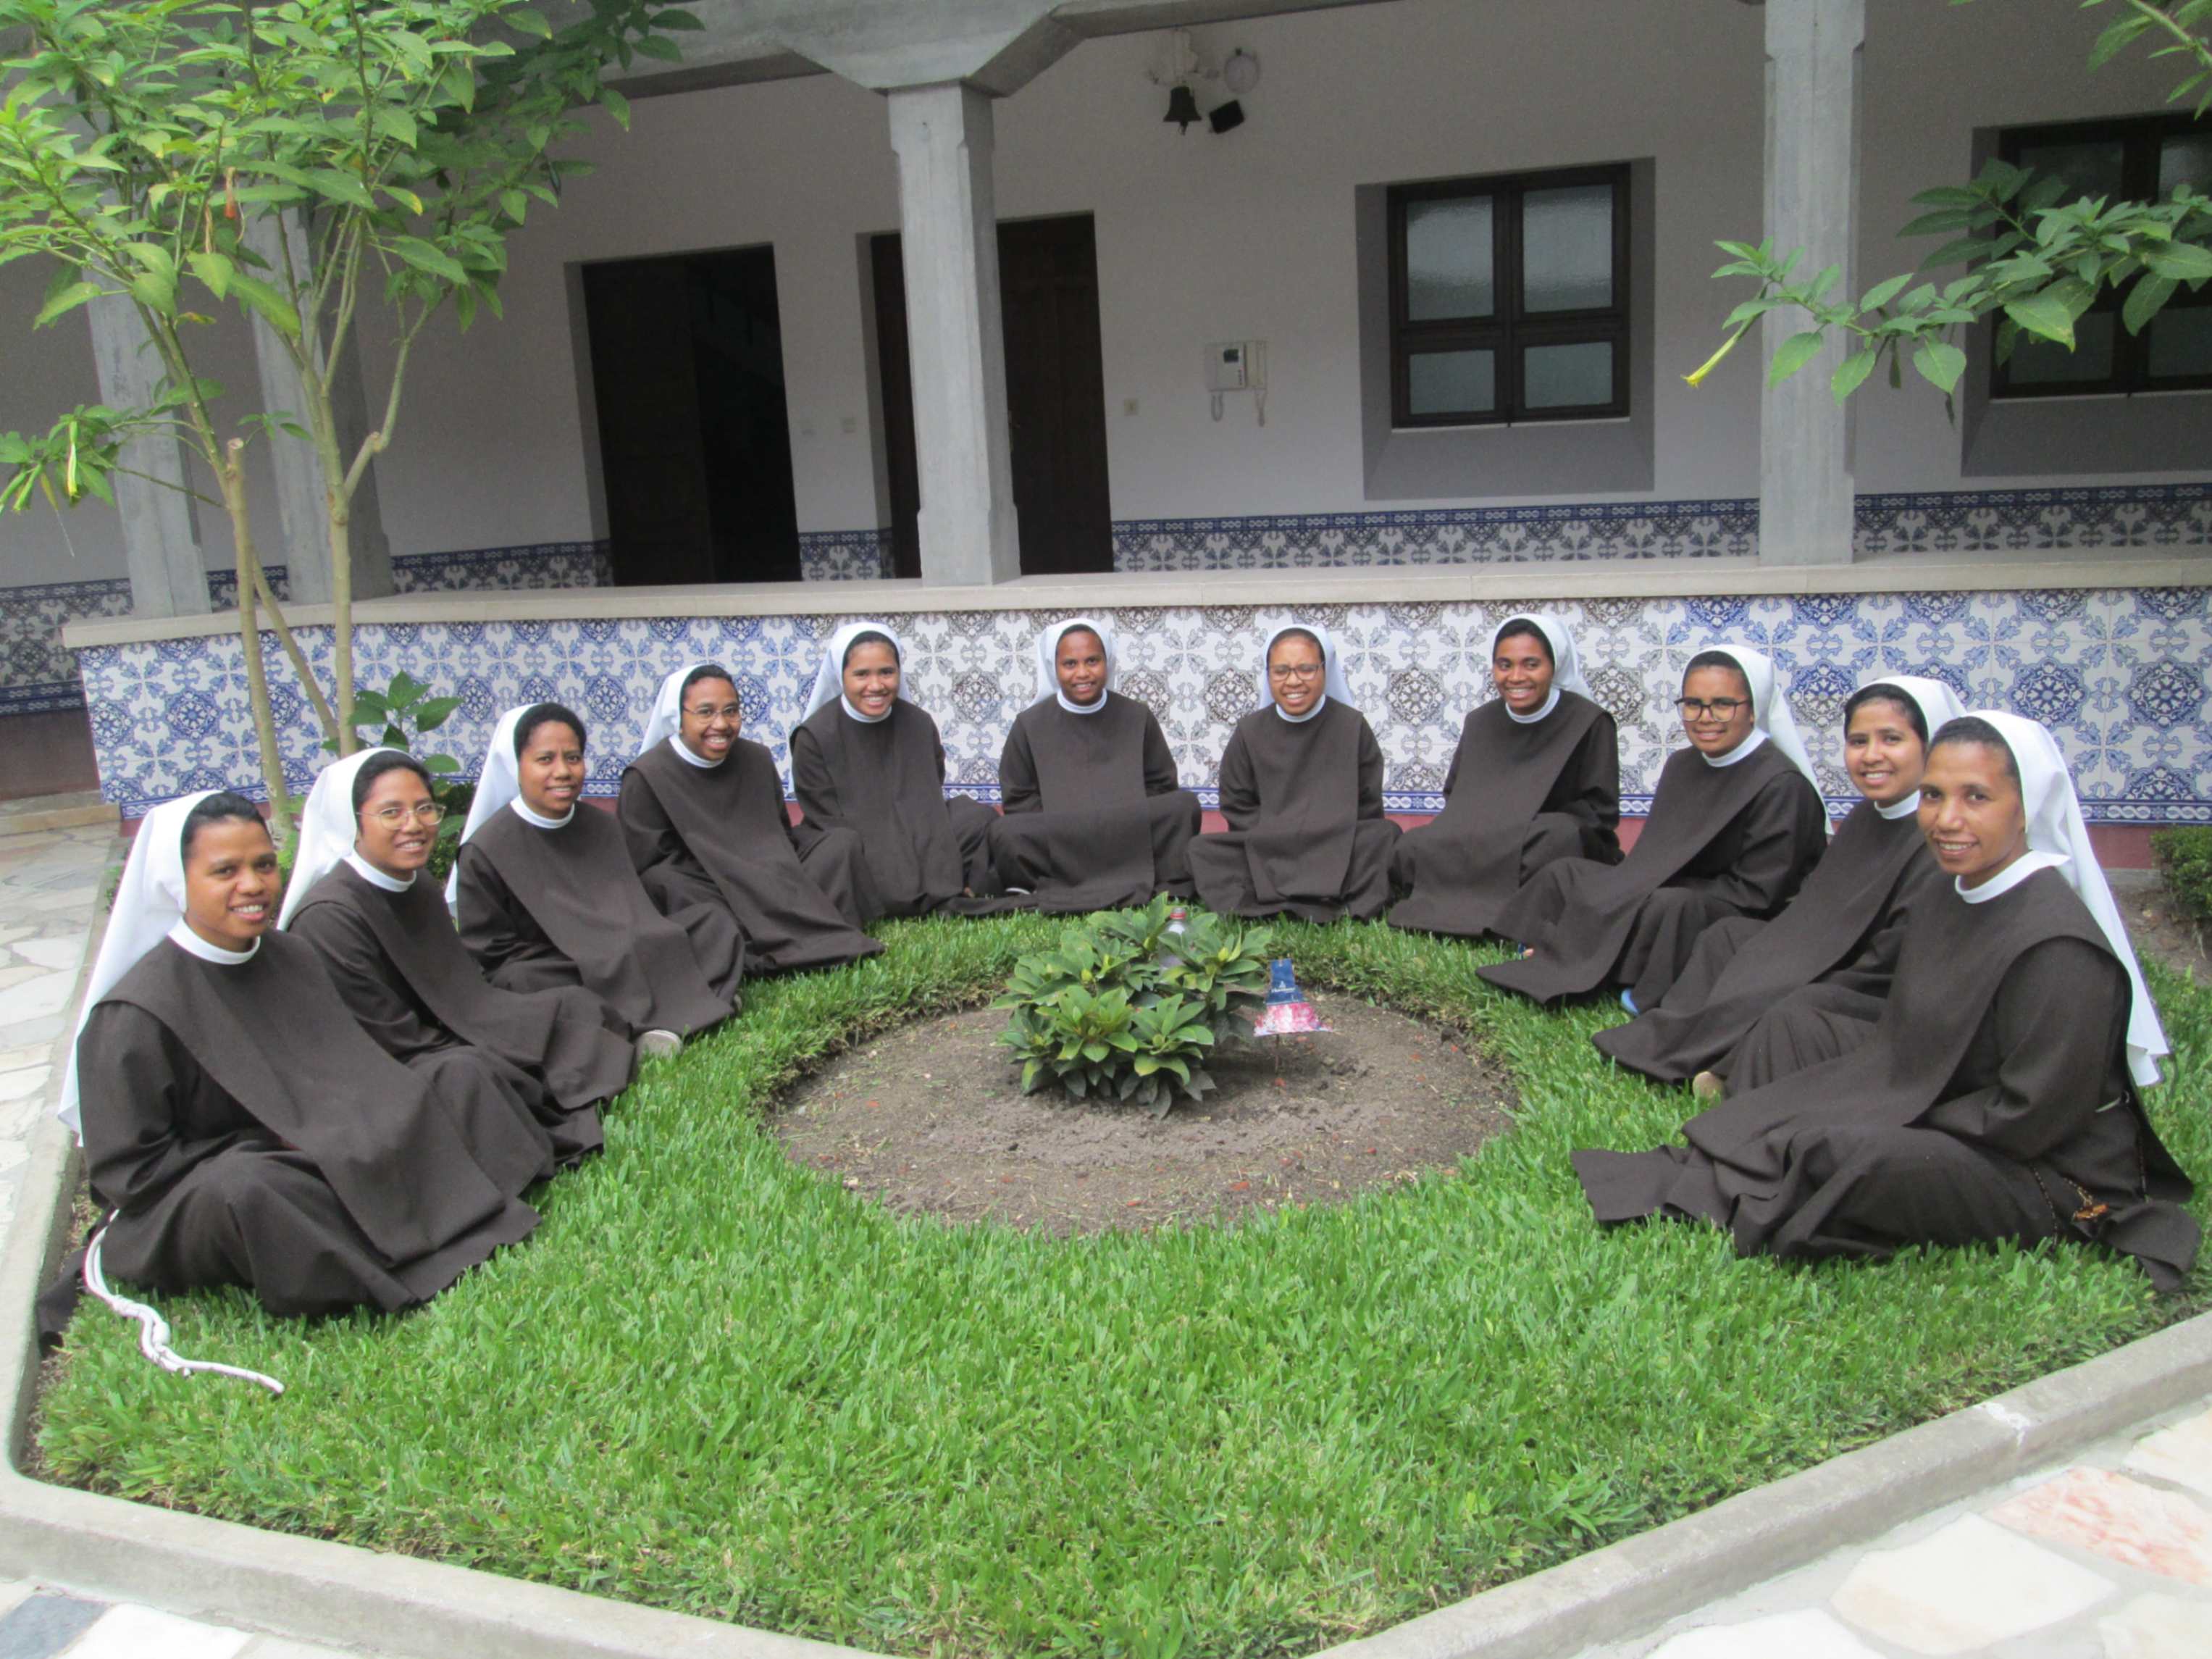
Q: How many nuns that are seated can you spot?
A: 11